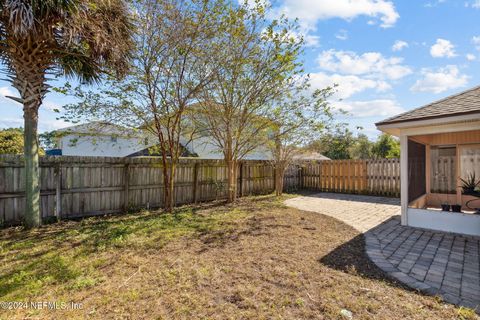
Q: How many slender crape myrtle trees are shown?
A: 3